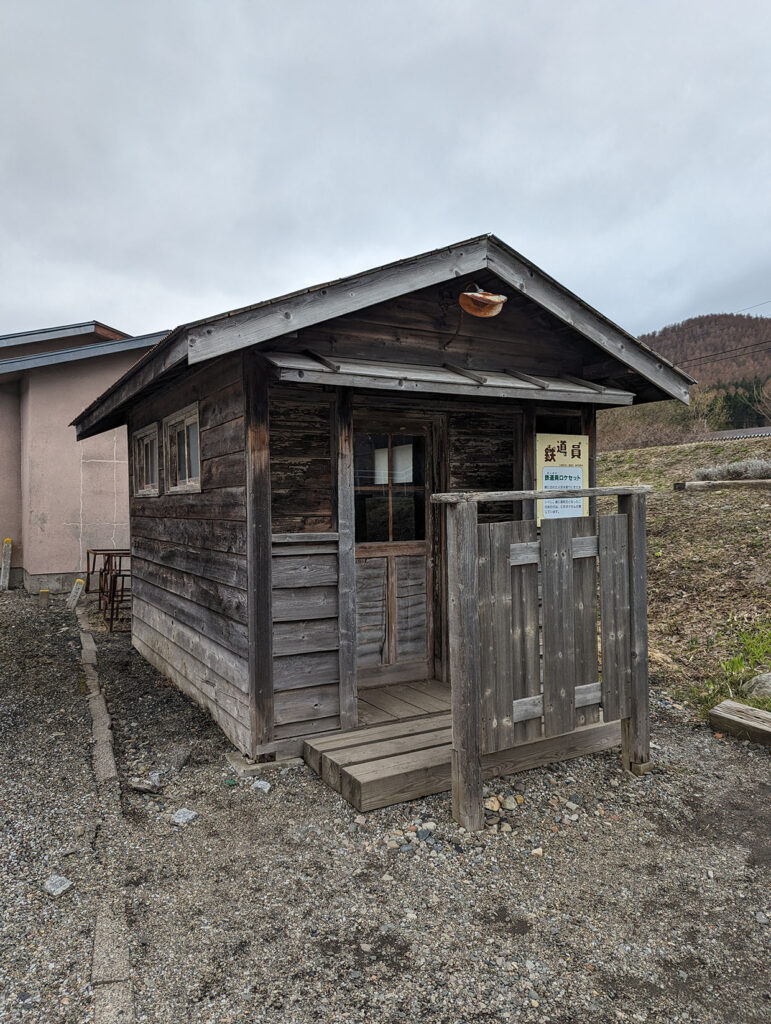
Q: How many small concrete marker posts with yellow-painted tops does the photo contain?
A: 3